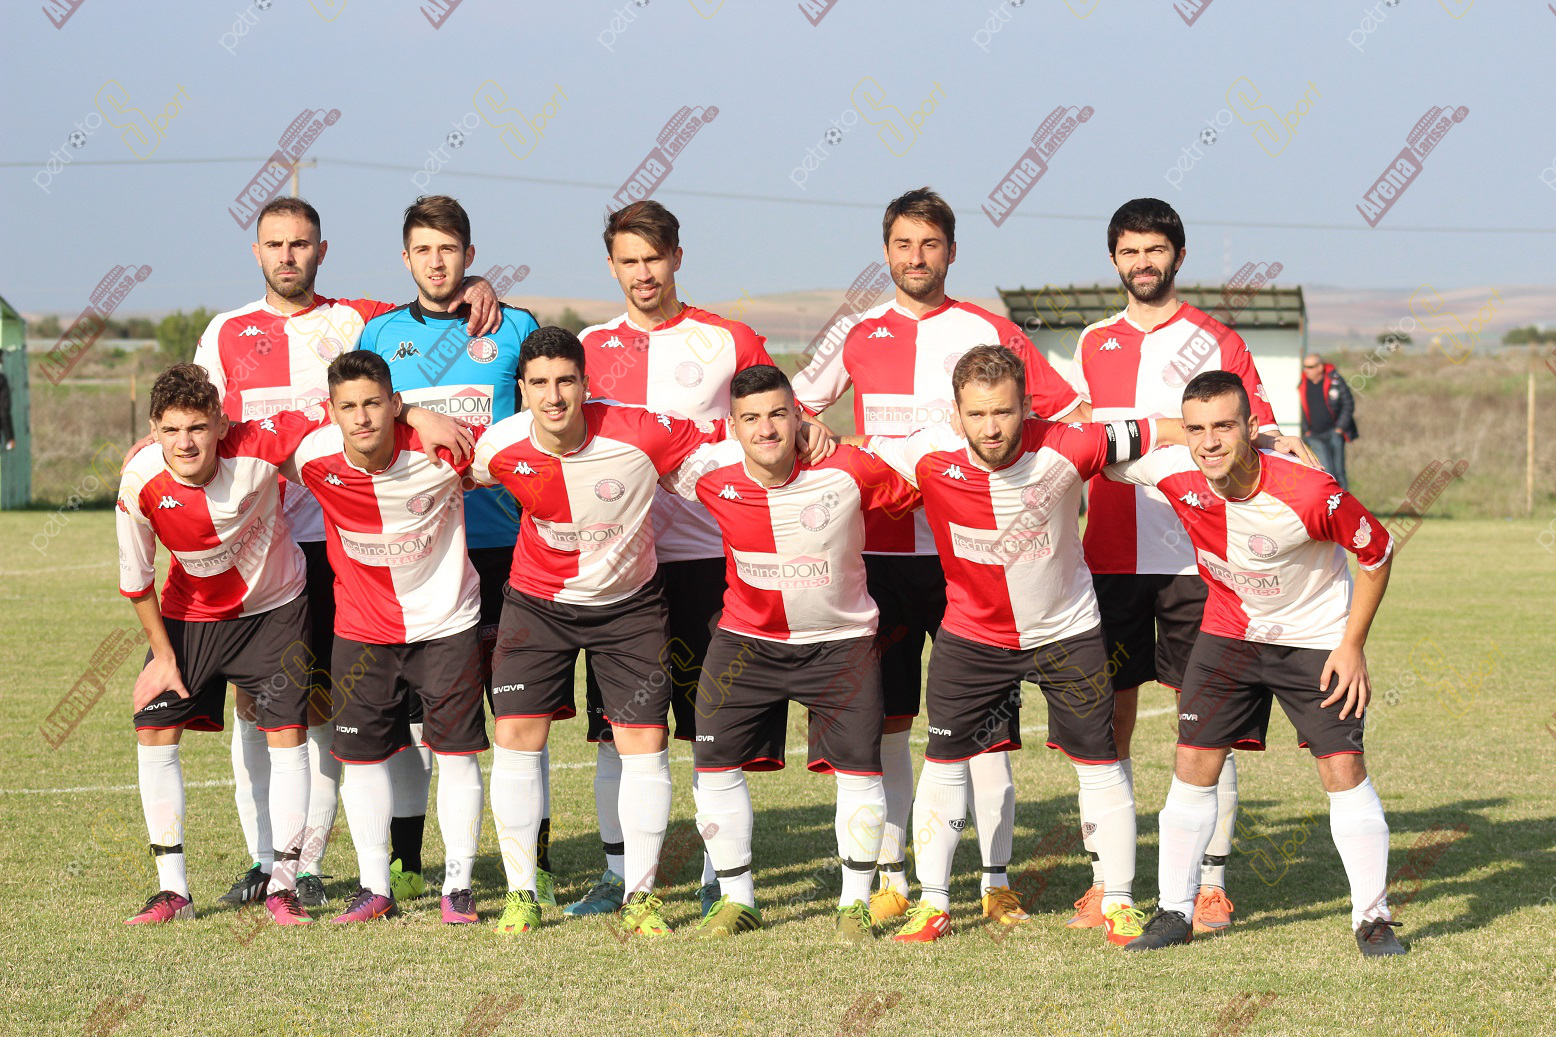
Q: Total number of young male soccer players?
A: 11